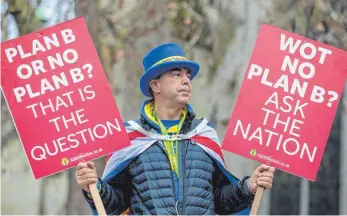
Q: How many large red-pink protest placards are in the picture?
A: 2